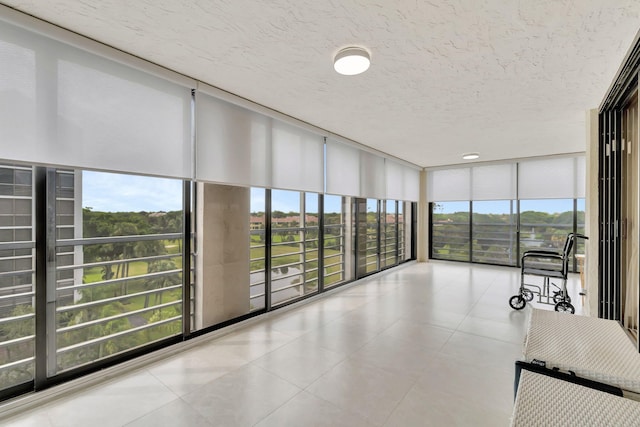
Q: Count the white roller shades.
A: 6